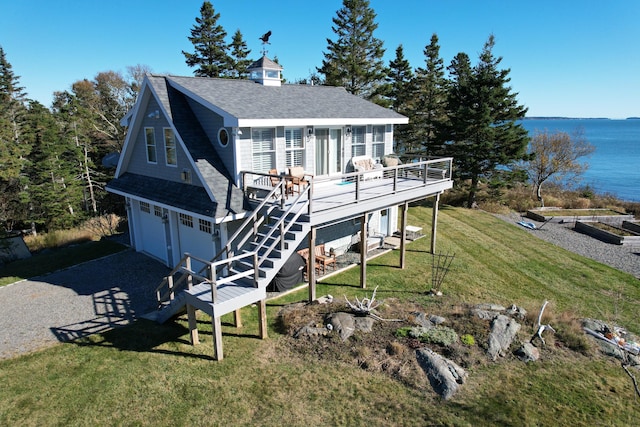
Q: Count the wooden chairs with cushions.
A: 2